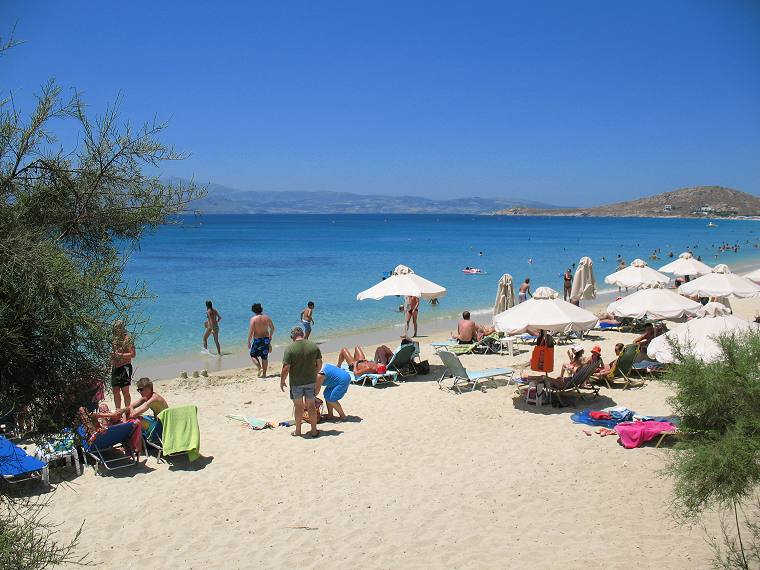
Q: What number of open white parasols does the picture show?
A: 8